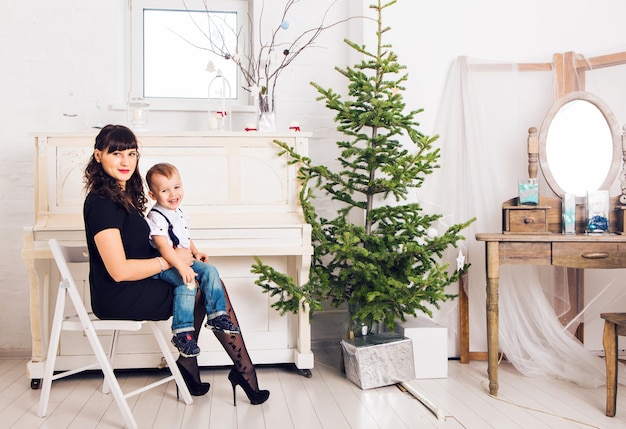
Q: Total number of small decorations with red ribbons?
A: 3